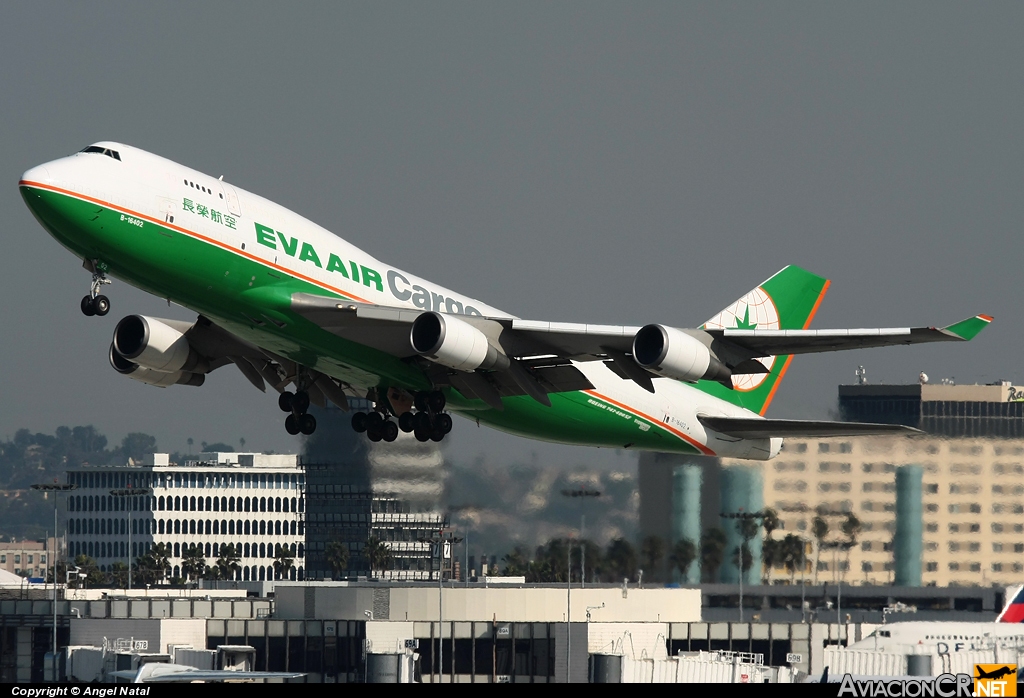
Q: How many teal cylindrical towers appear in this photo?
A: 3